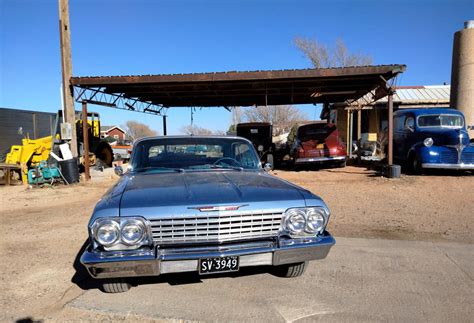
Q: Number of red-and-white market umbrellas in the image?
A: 0